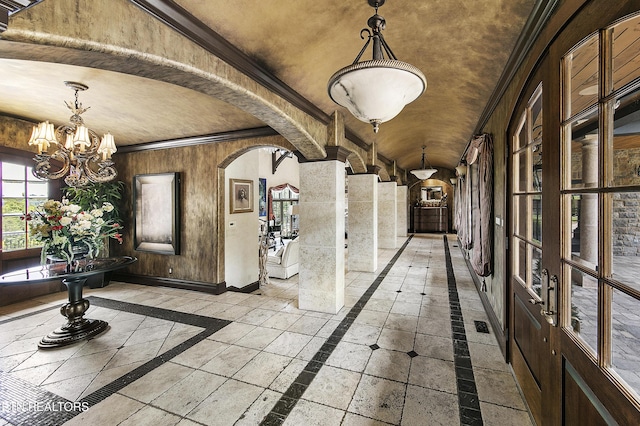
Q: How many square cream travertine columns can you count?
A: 4